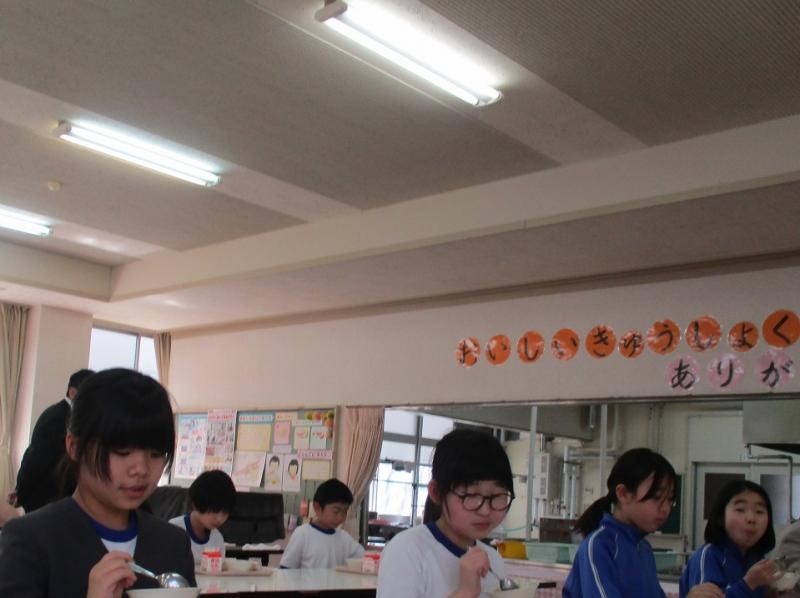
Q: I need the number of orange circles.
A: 10